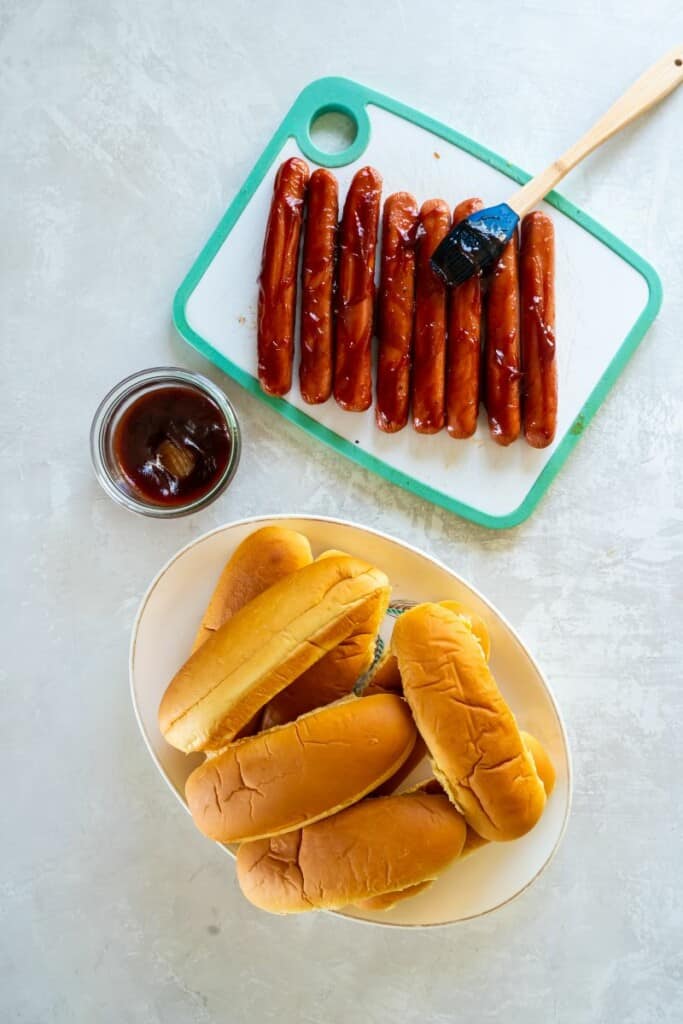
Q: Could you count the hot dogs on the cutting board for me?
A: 8